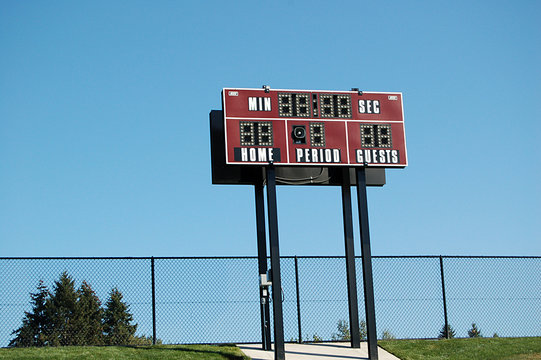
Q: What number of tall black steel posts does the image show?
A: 4